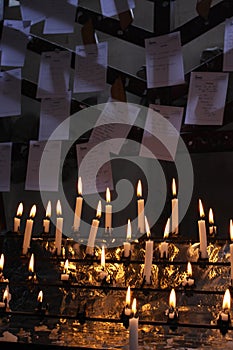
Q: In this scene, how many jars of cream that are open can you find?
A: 0